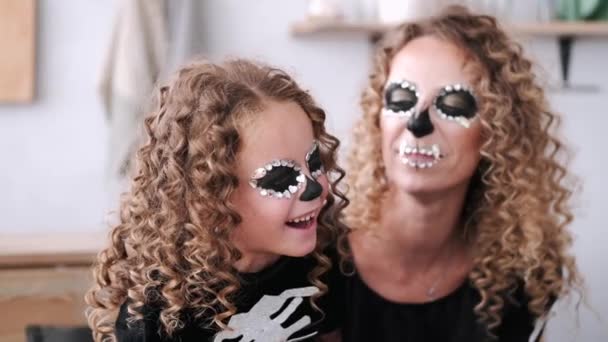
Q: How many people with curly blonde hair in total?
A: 2